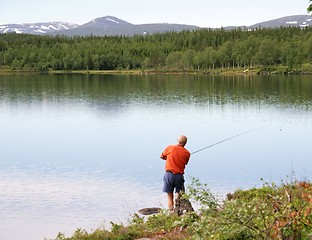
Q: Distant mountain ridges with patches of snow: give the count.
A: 3